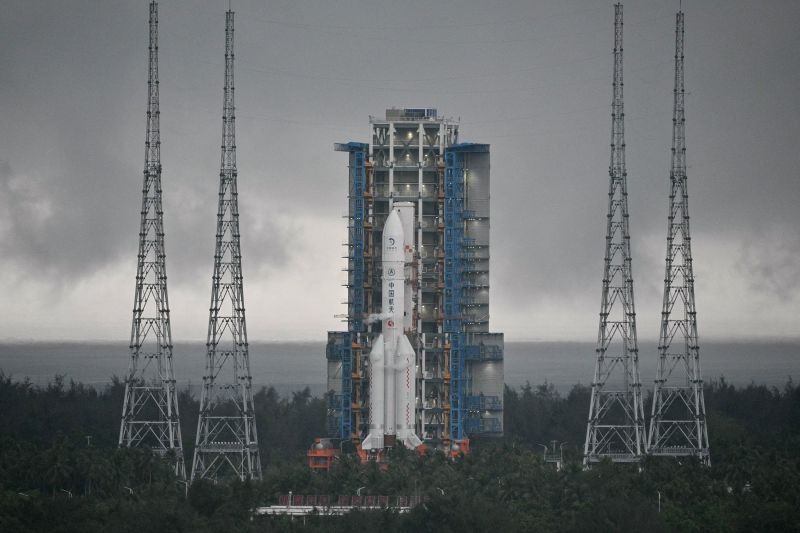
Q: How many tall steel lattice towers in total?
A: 4